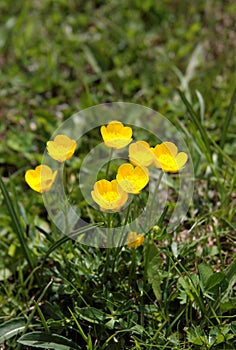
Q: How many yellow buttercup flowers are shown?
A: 8